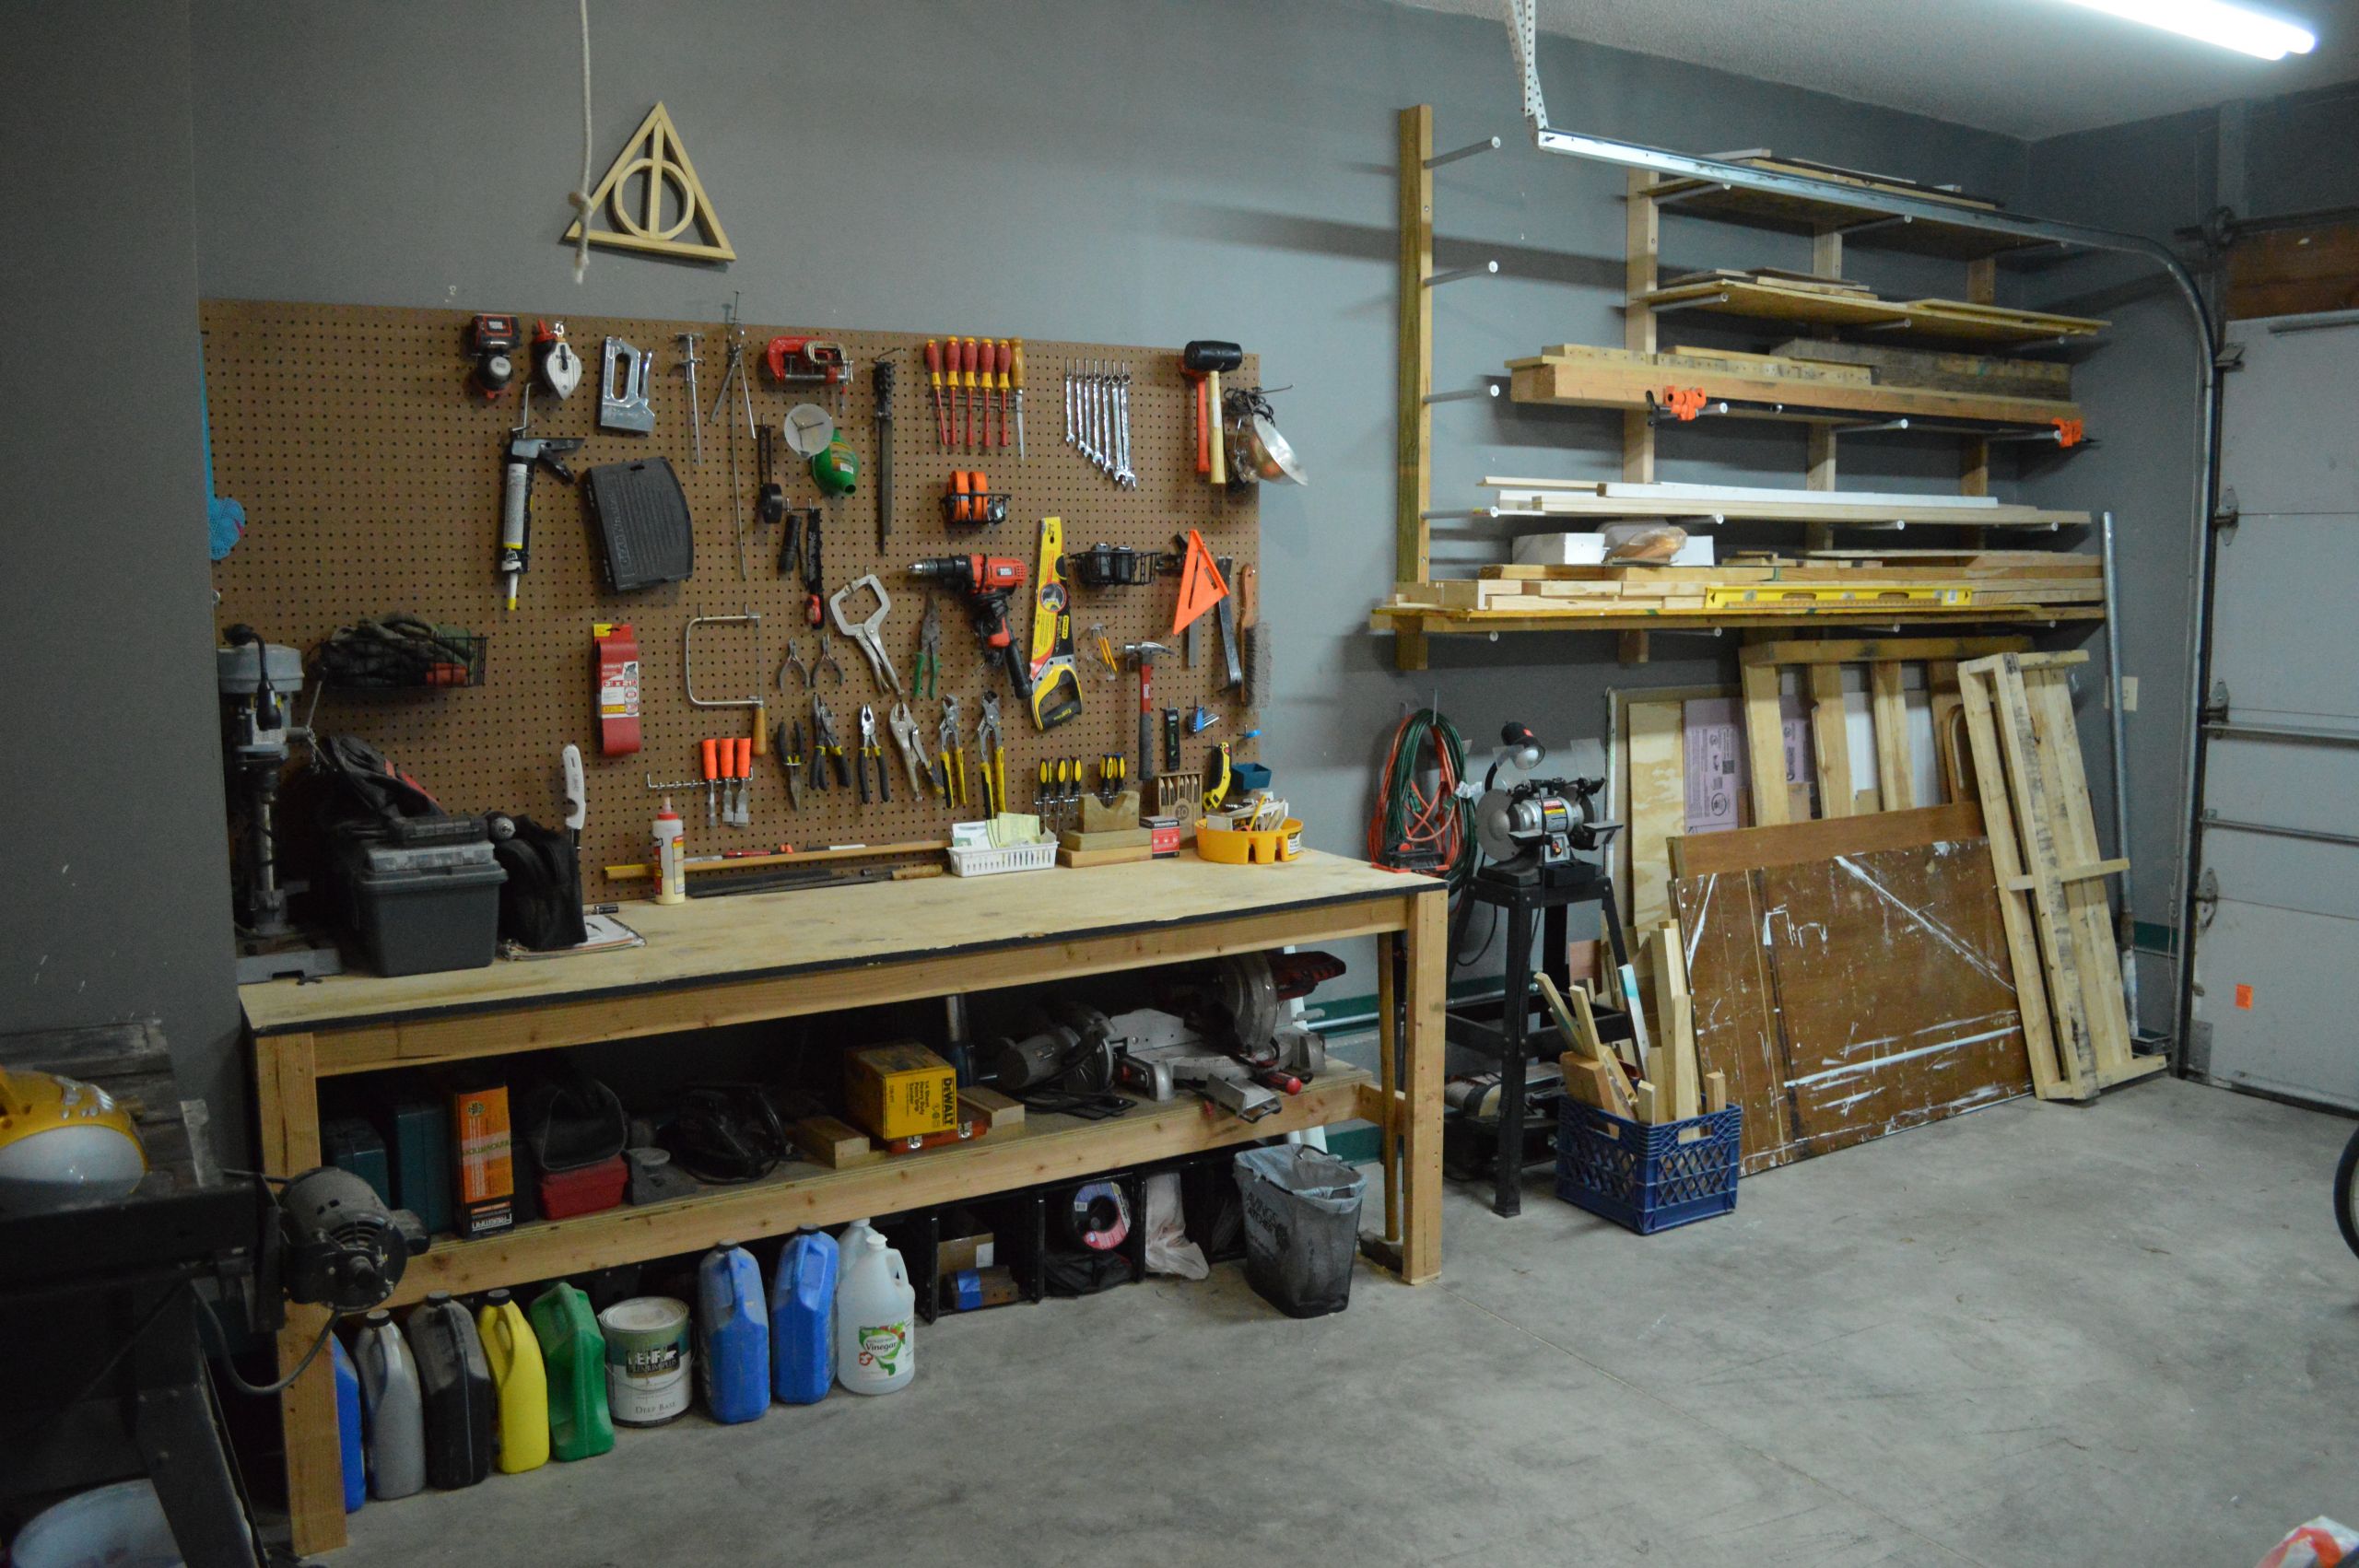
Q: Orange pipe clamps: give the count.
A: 2